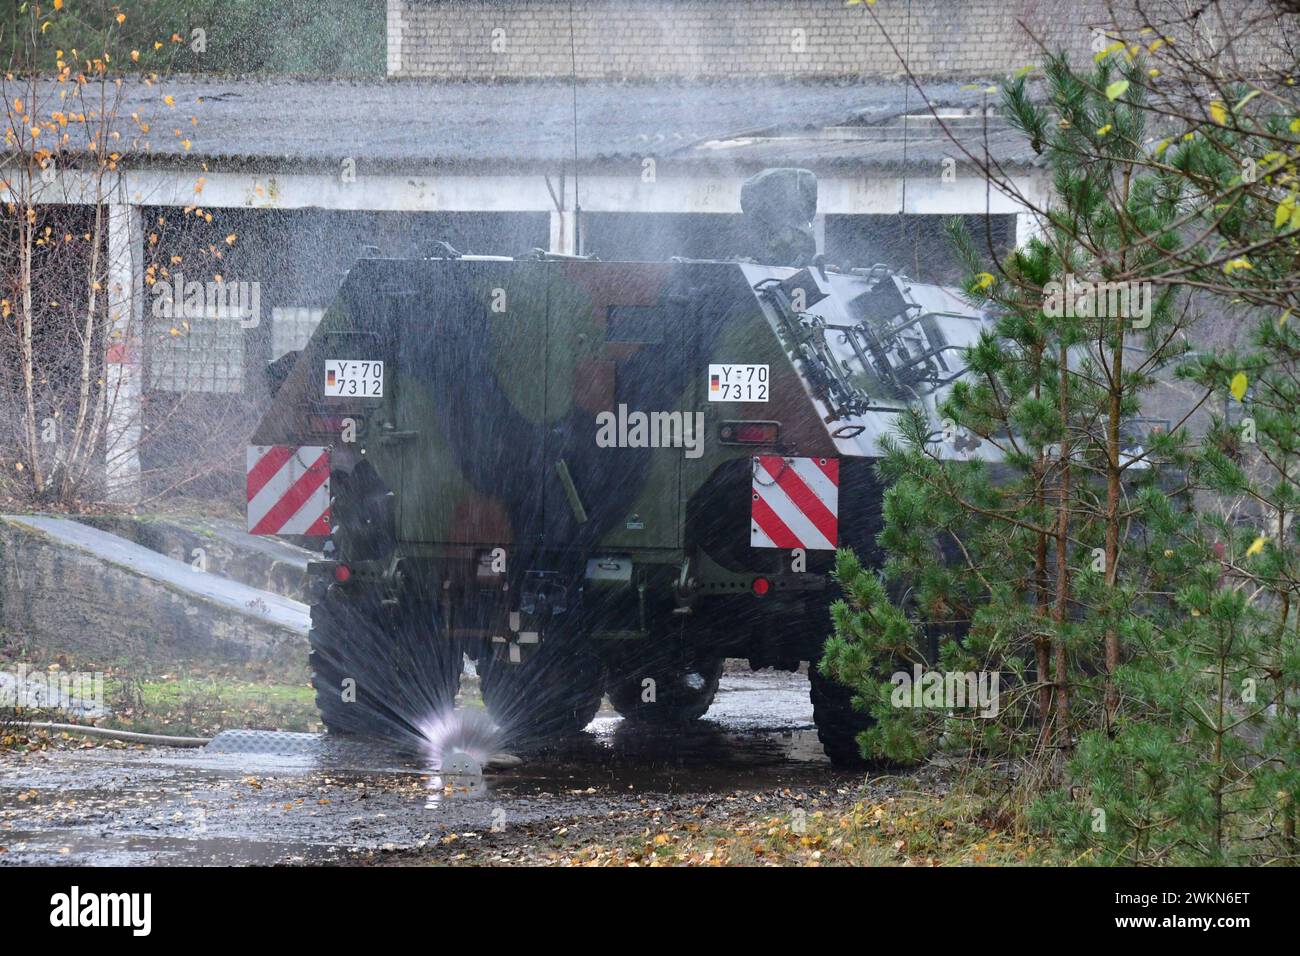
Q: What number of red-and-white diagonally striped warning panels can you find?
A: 2